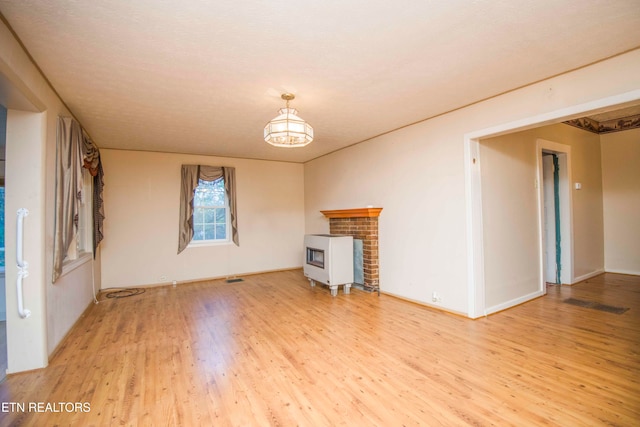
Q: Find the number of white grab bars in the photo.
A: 2